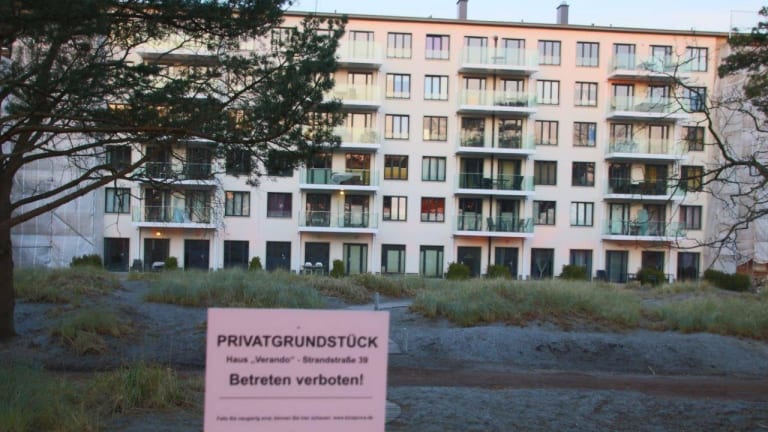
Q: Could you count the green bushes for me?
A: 9